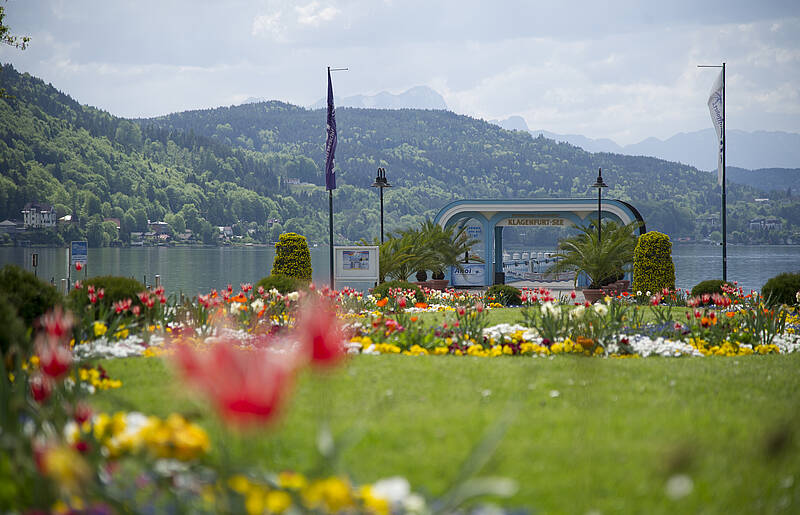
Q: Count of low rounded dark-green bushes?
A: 7